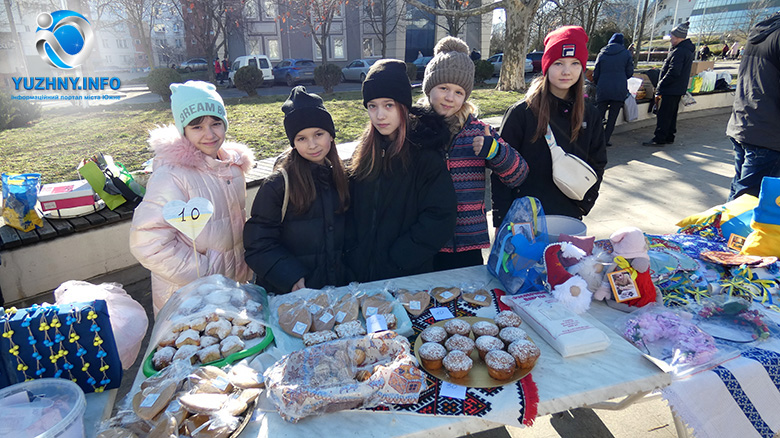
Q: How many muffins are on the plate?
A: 11